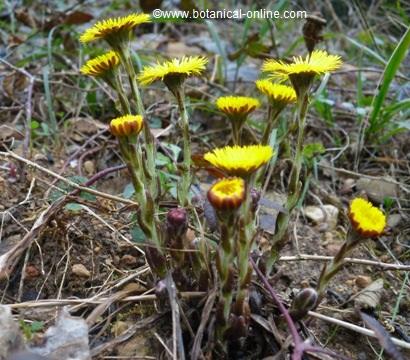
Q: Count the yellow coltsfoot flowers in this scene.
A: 10